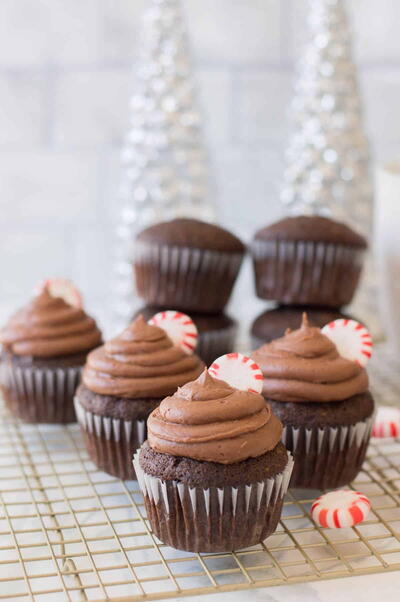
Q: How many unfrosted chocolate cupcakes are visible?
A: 4